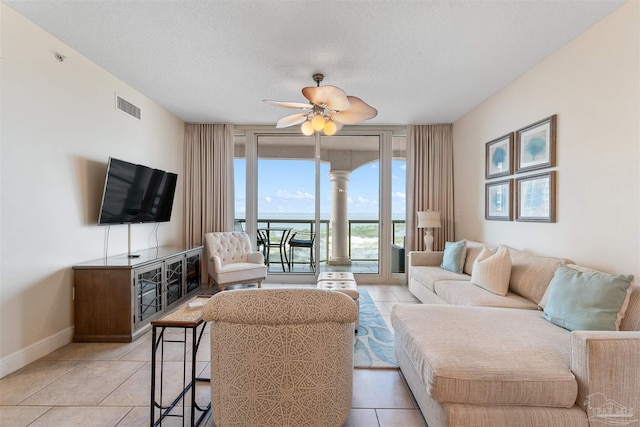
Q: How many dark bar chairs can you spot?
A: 2